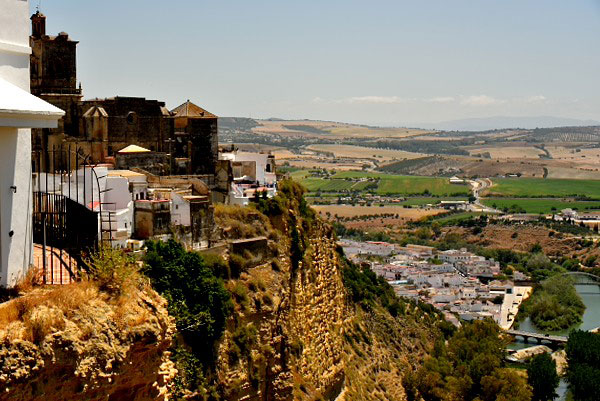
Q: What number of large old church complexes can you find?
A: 1